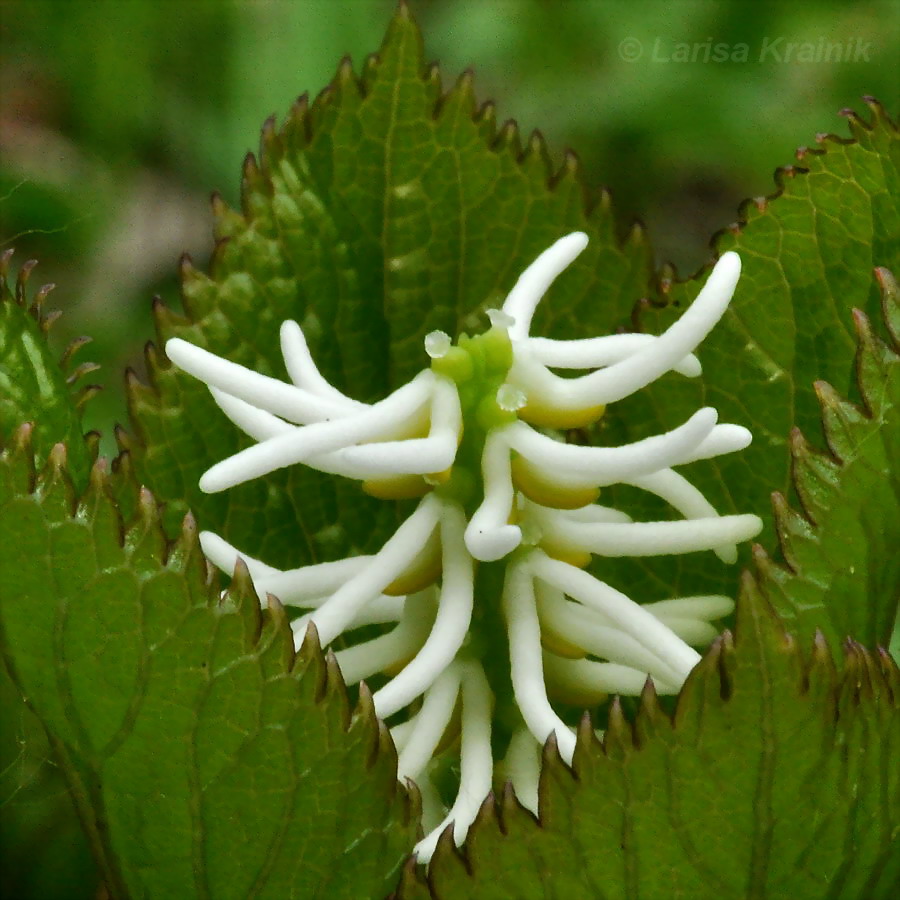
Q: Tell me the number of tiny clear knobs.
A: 3